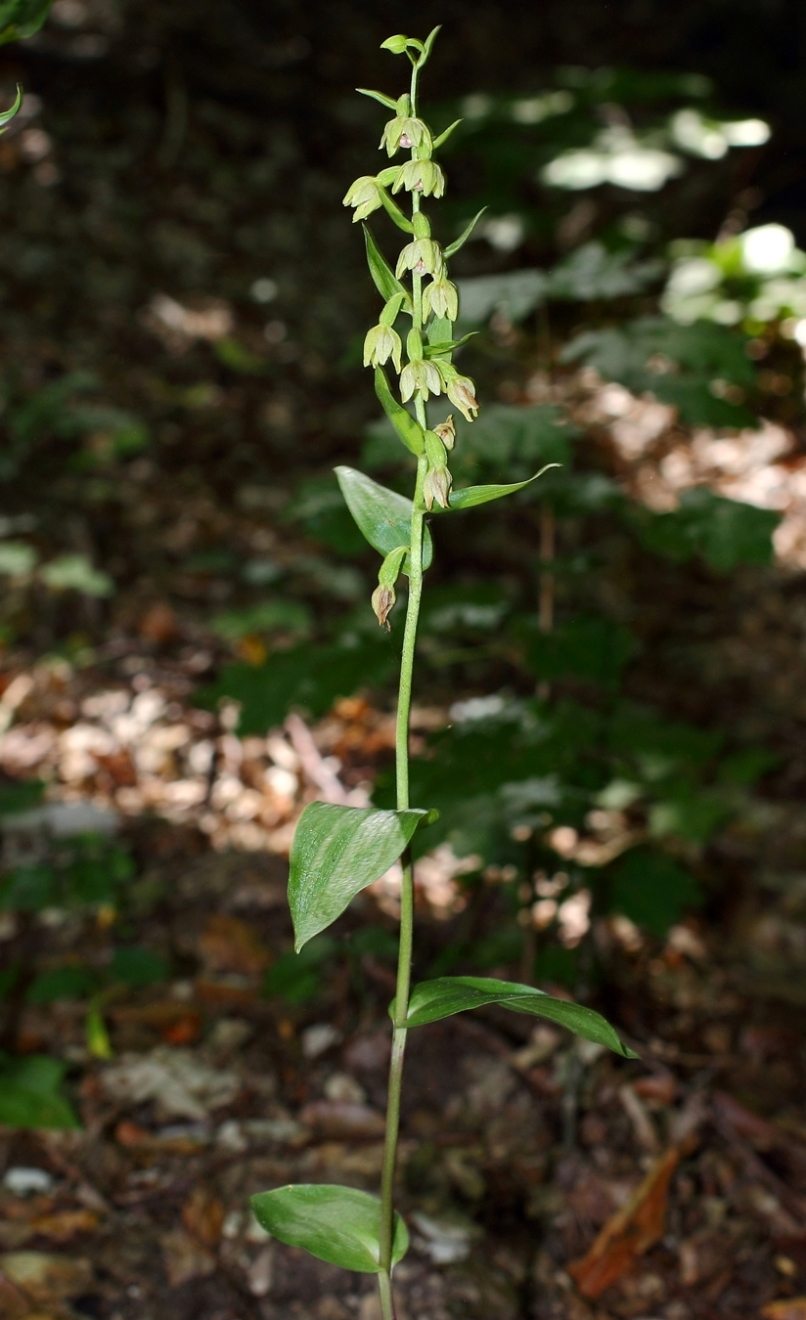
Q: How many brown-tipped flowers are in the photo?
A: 4